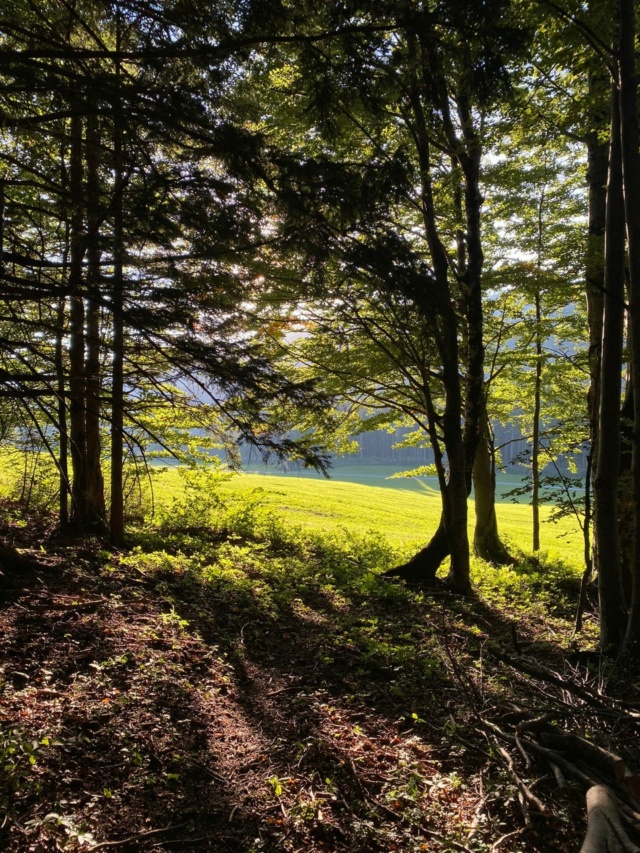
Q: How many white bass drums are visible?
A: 0